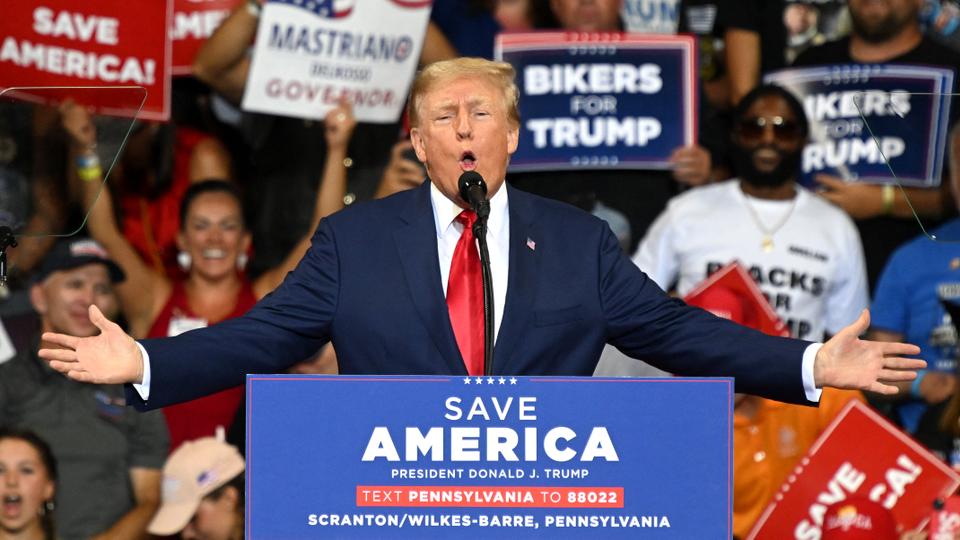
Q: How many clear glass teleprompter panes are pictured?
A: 2